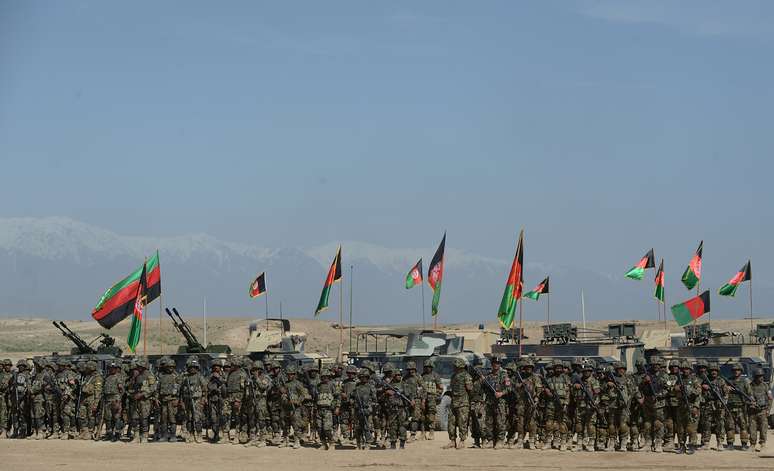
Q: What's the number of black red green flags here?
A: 13